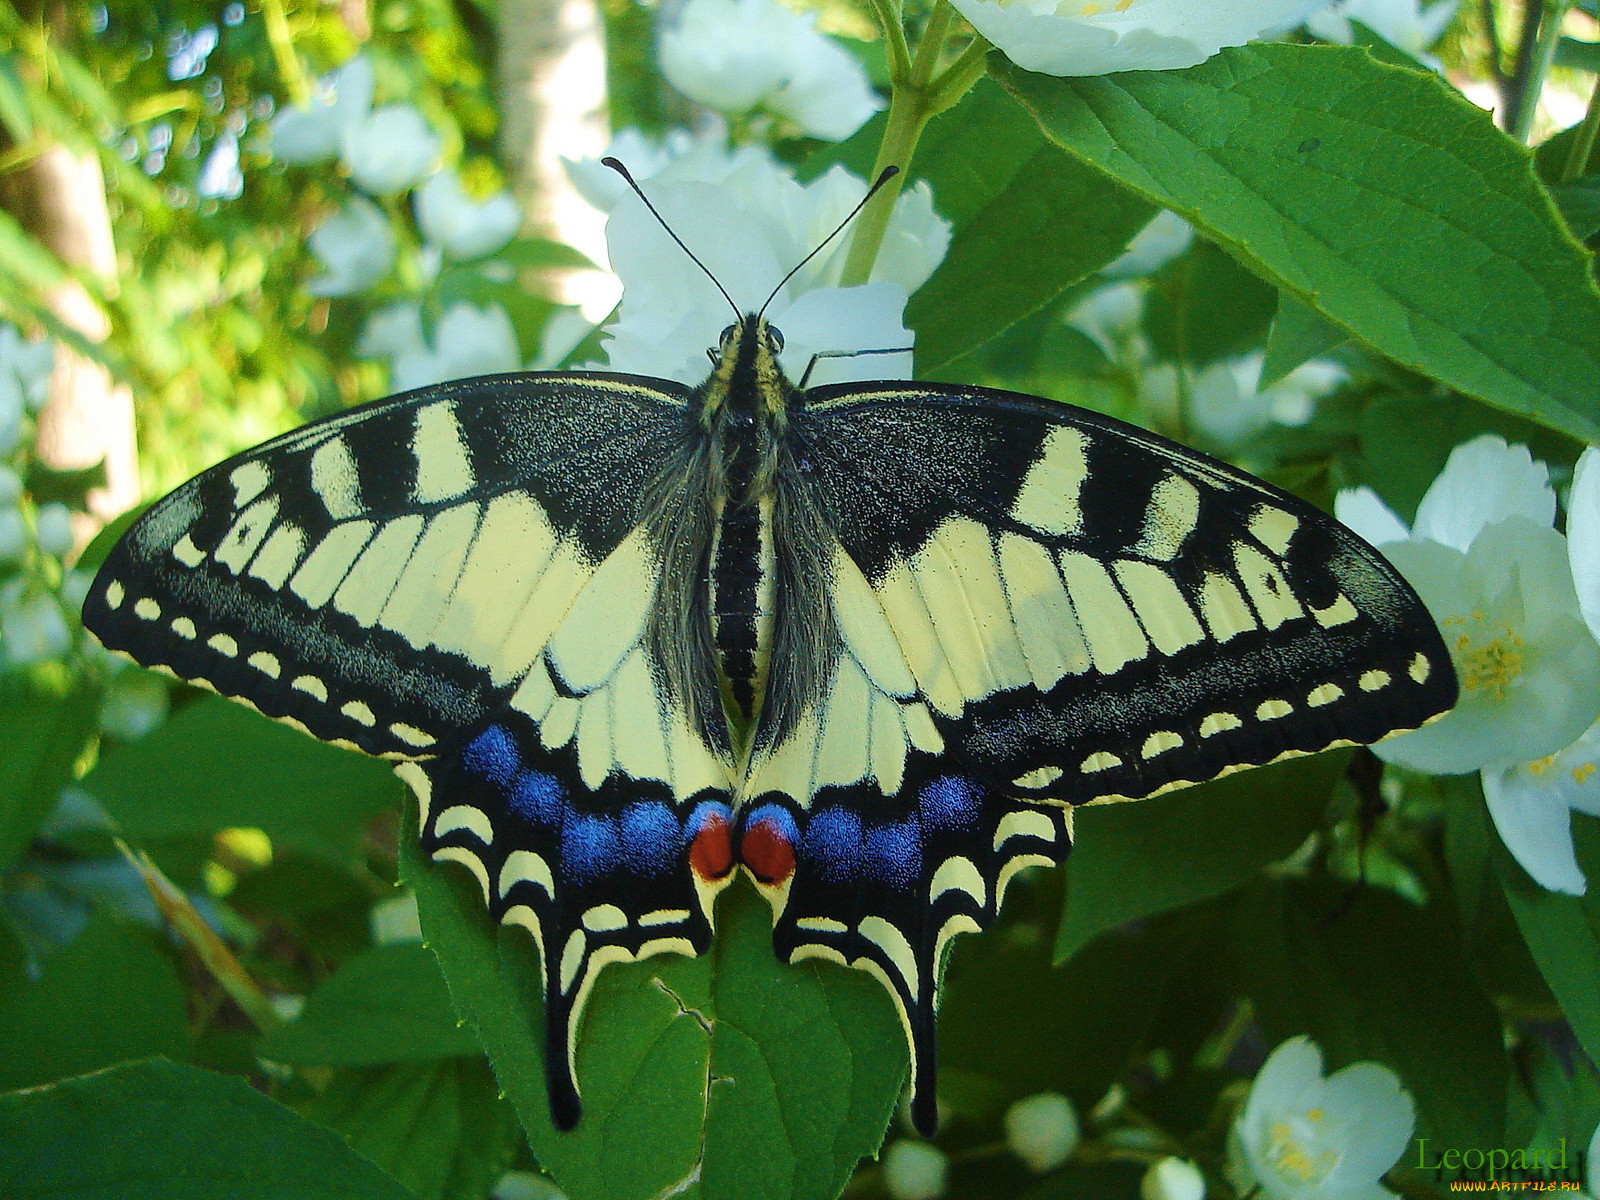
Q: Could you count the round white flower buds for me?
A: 3